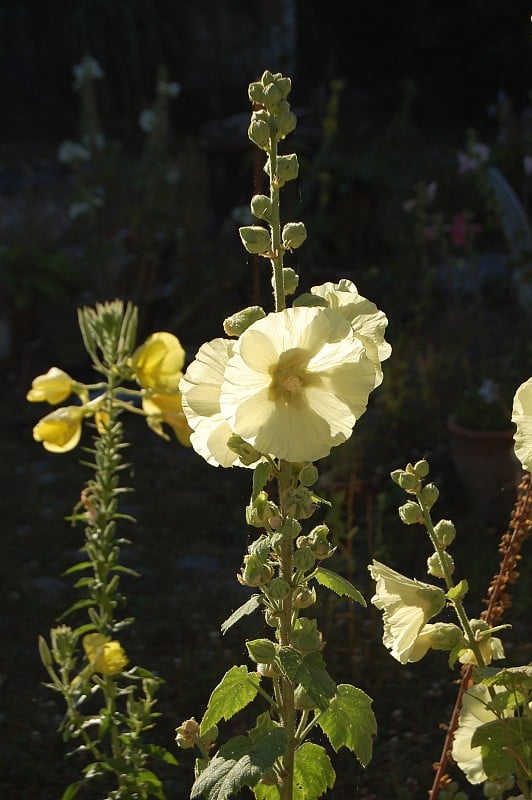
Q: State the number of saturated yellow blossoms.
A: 5